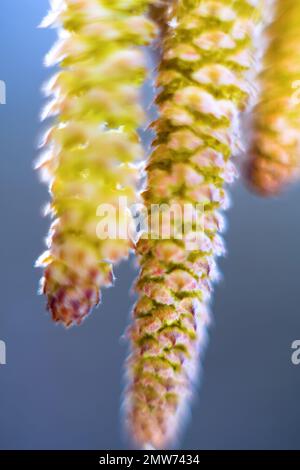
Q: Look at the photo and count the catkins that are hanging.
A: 3